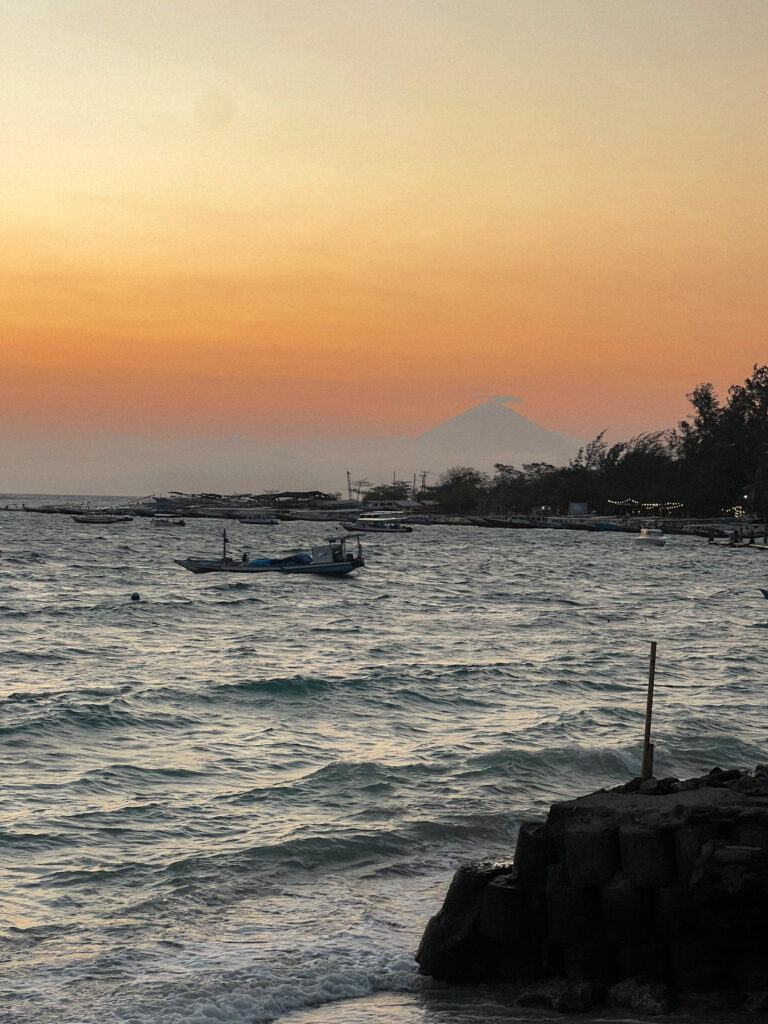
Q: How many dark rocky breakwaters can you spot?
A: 1